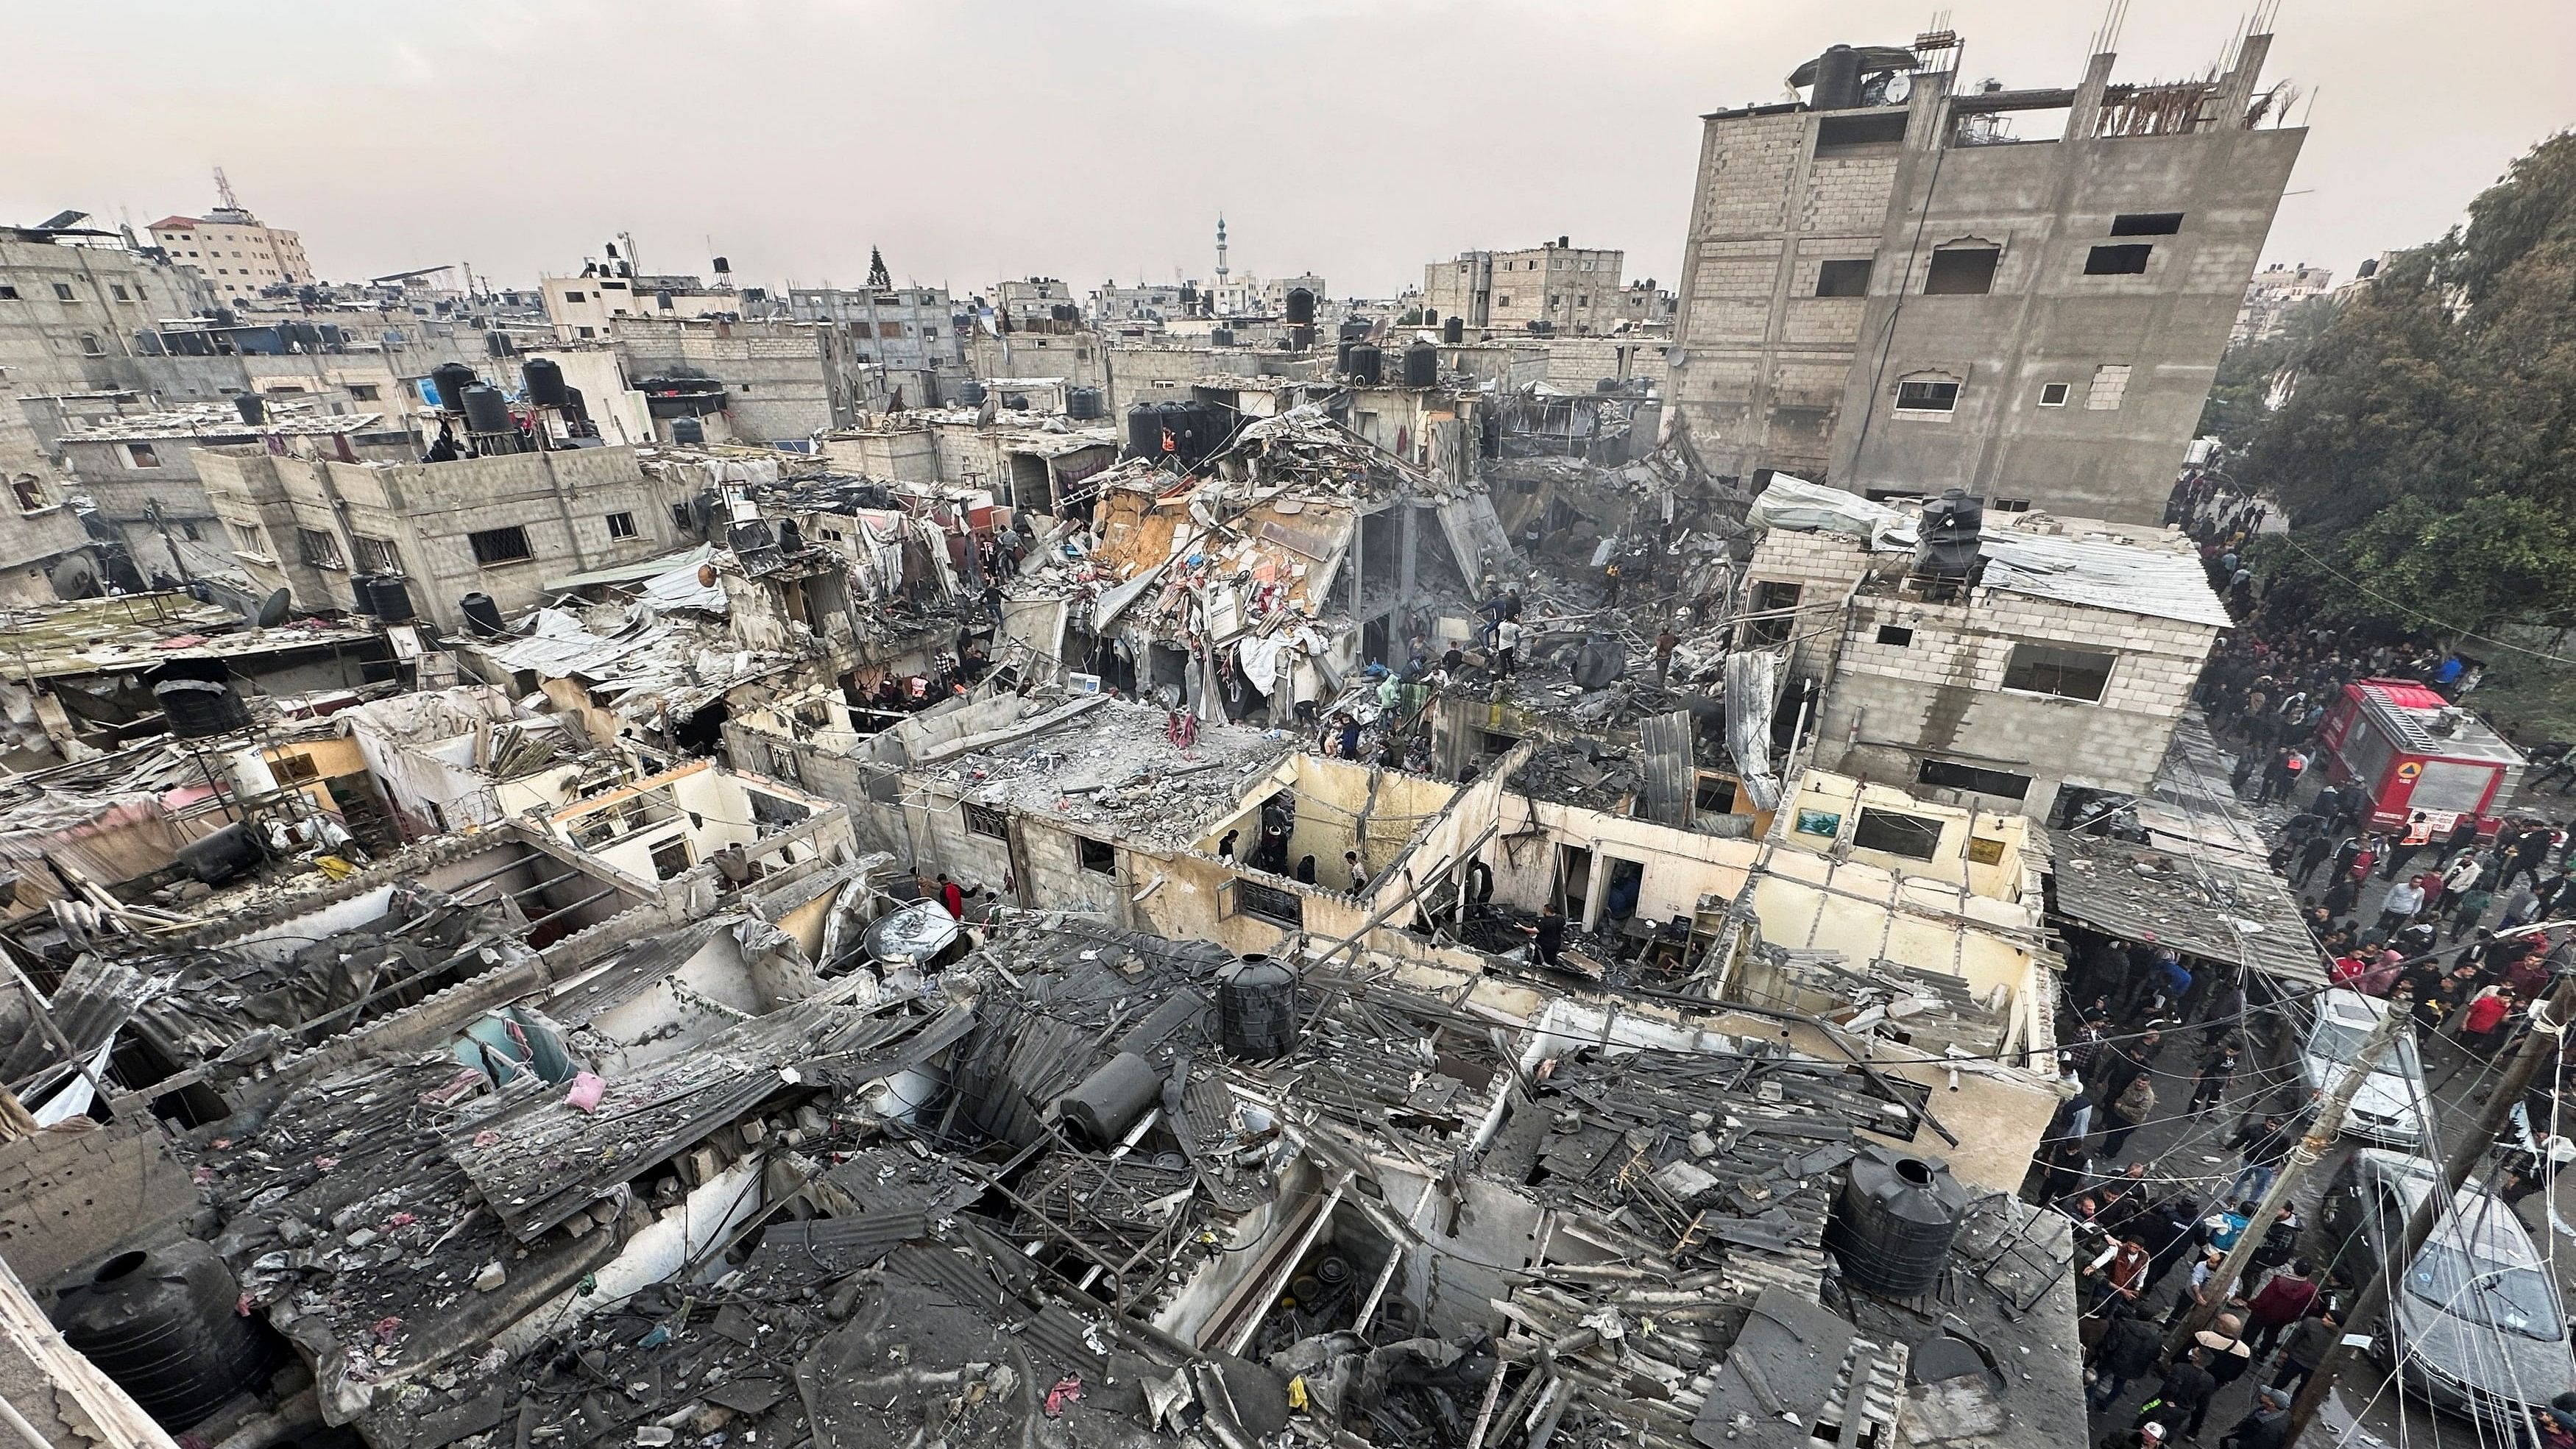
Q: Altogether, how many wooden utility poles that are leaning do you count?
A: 2